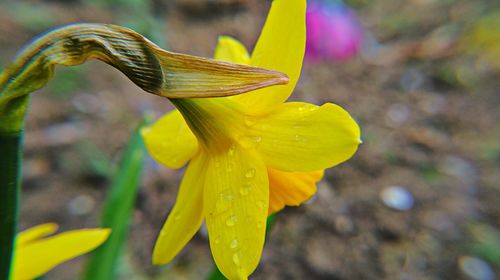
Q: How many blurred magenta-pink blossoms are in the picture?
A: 1